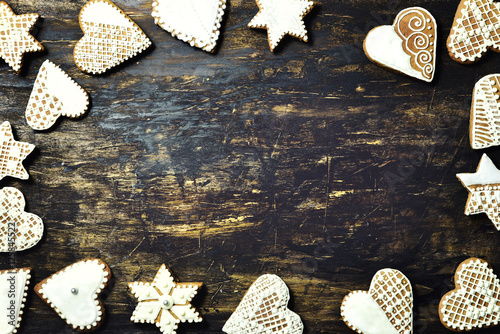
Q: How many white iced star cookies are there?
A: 5